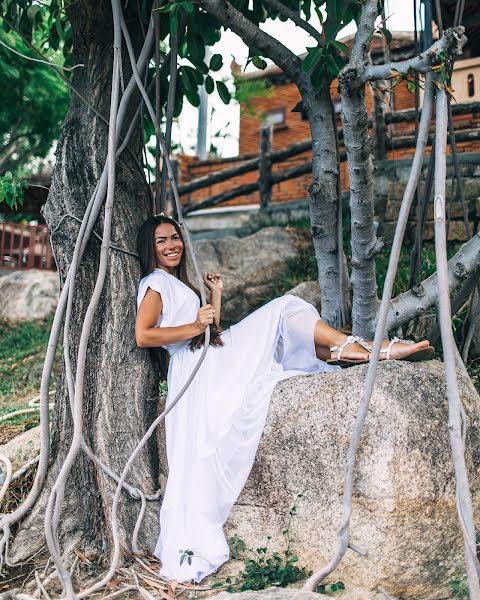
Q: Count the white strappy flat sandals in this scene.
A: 2